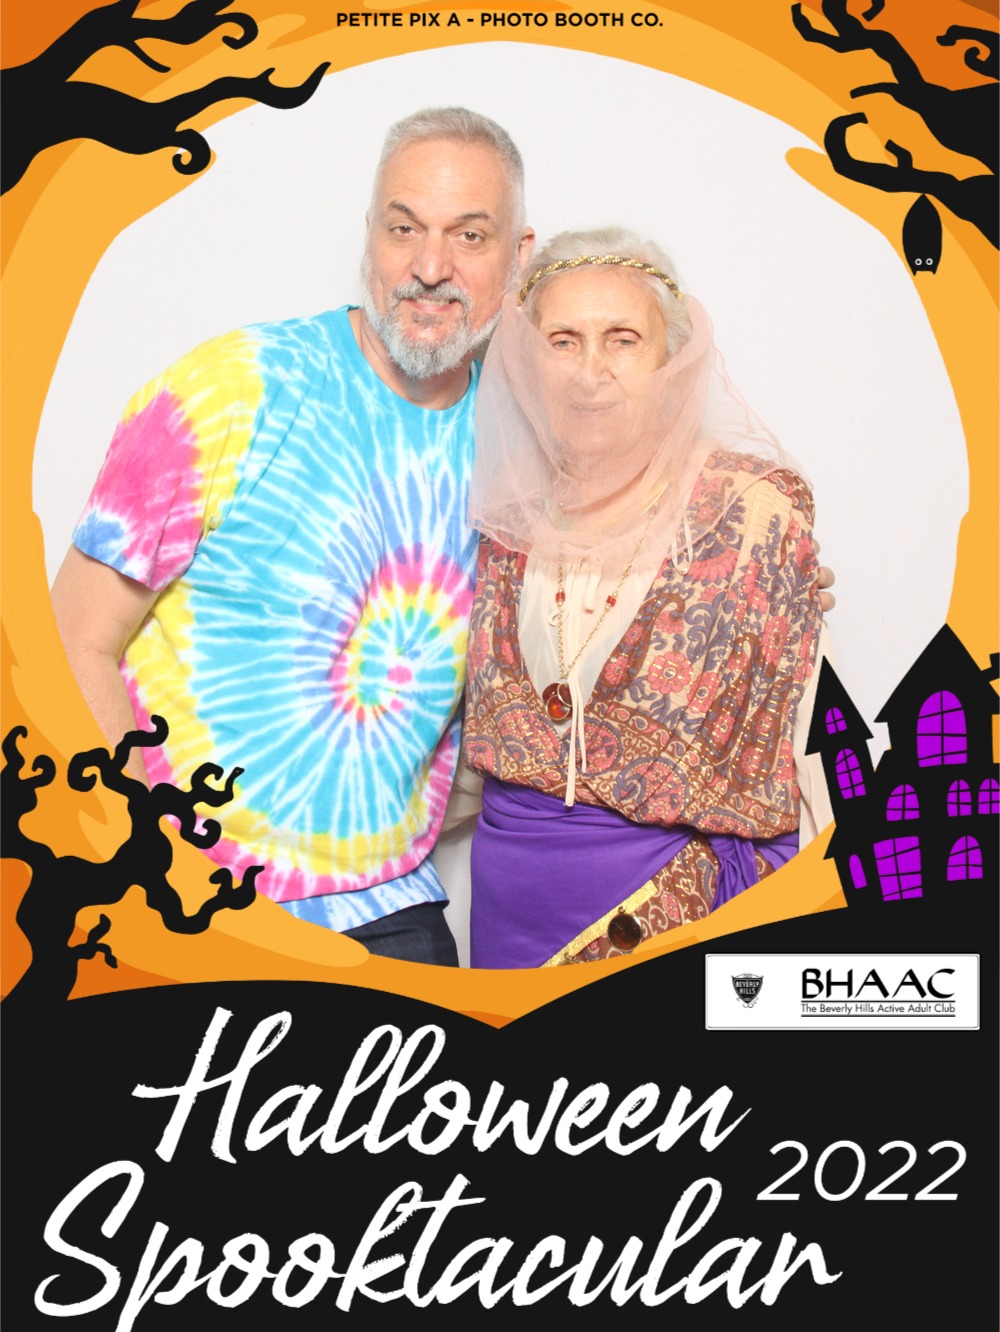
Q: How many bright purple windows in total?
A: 9